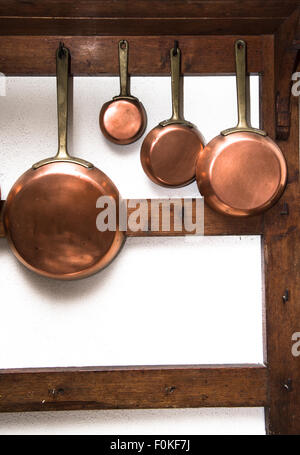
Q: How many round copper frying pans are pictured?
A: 4